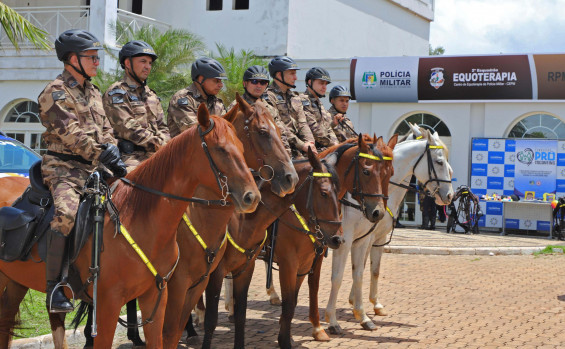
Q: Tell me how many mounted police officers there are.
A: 7